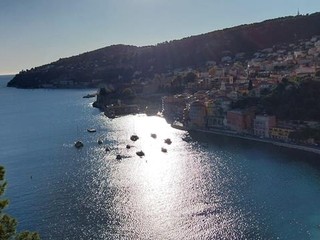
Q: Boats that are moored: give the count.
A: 11